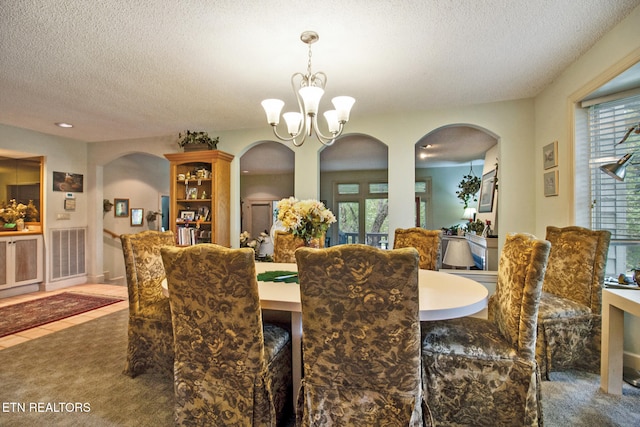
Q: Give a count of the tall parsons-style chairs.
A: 7